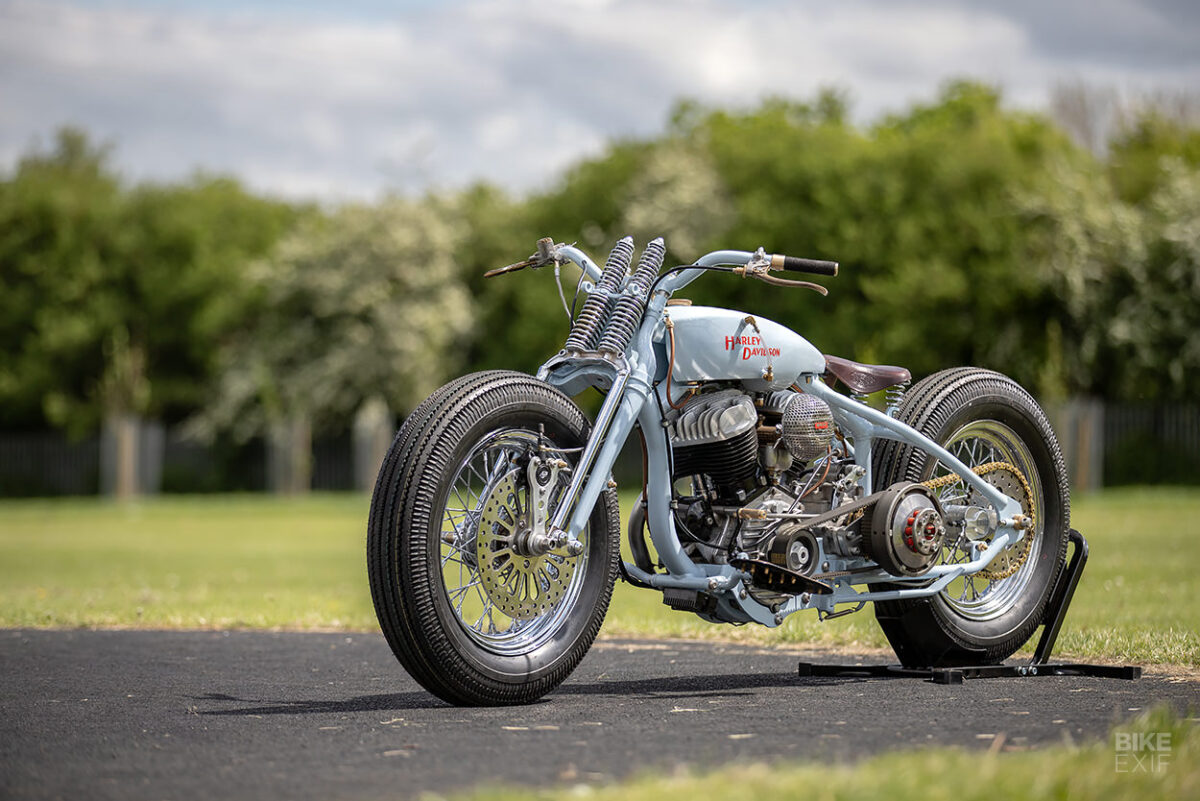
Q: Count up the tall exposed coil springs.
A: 2